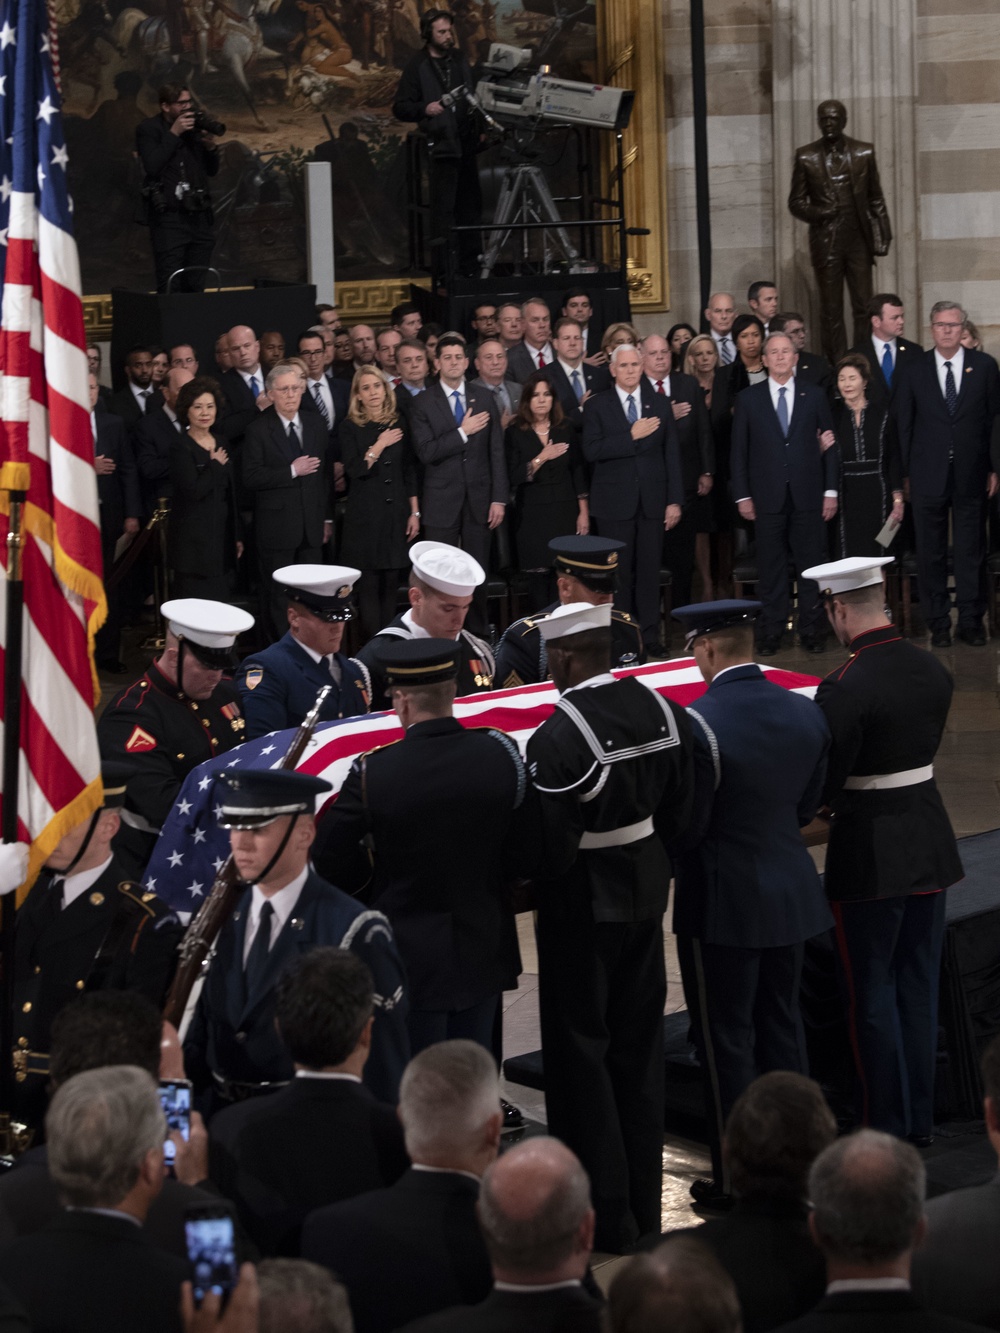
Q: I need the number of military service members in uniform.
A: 10